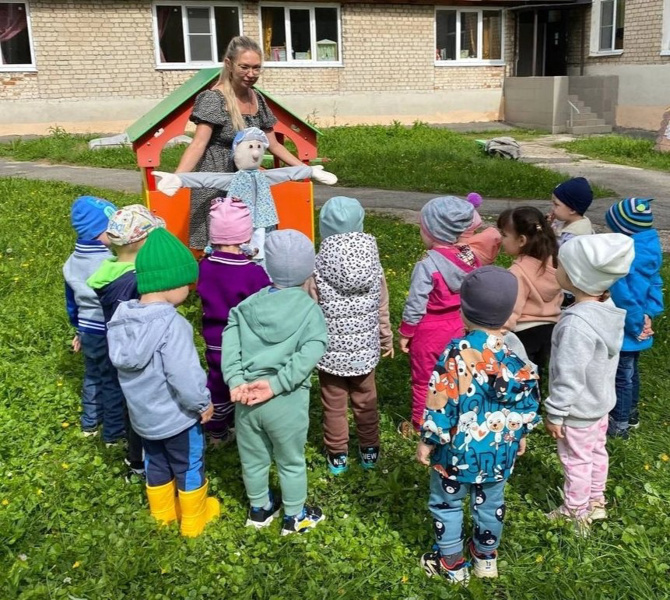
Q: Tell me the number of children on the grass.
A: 13